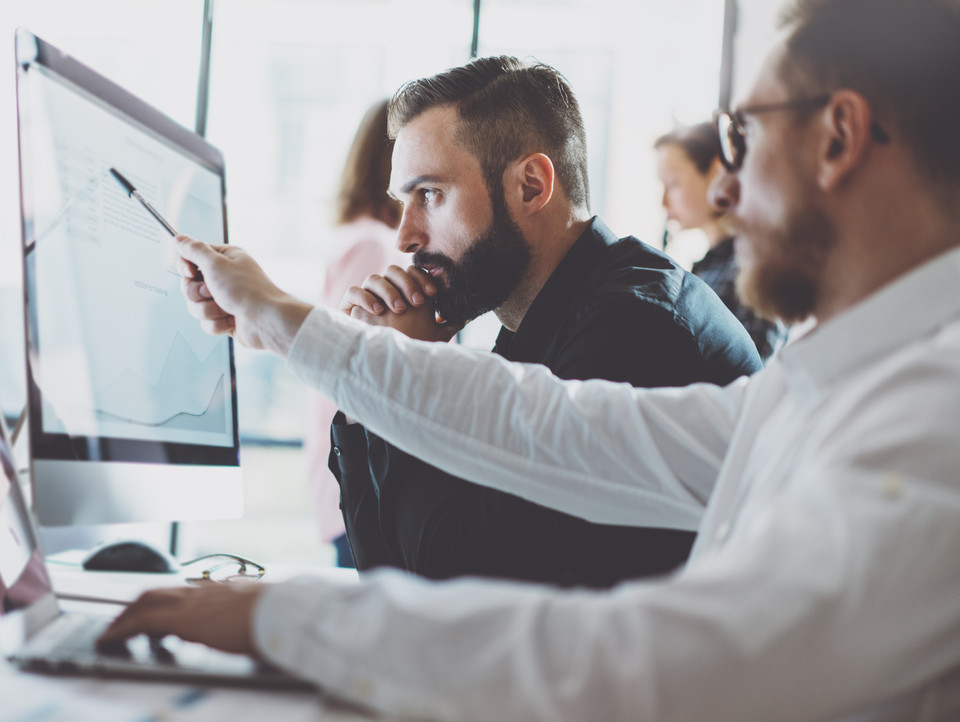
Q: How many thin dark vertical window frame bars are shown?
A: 3